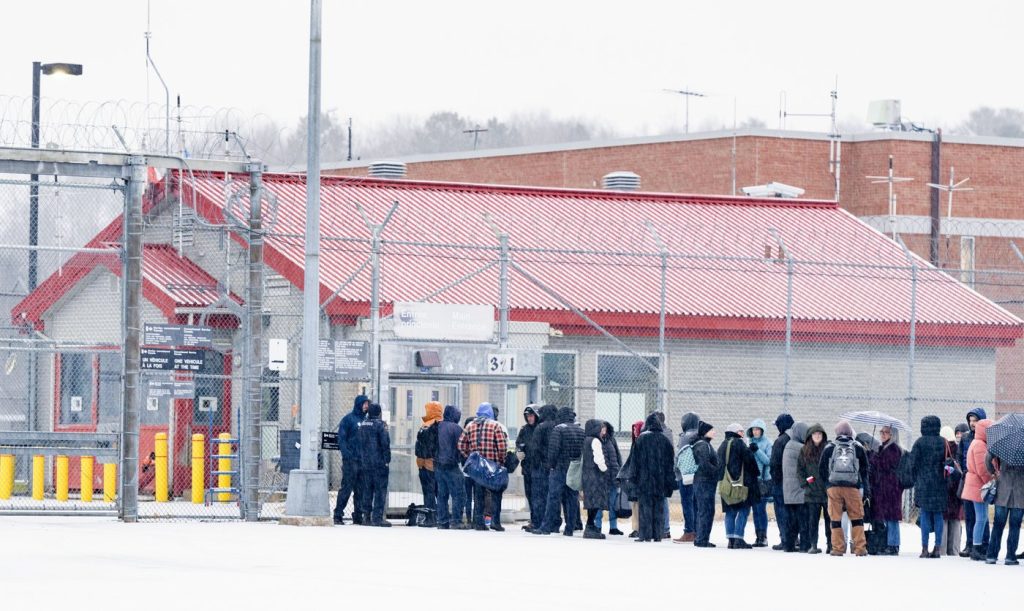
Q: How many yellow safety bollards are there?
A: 8